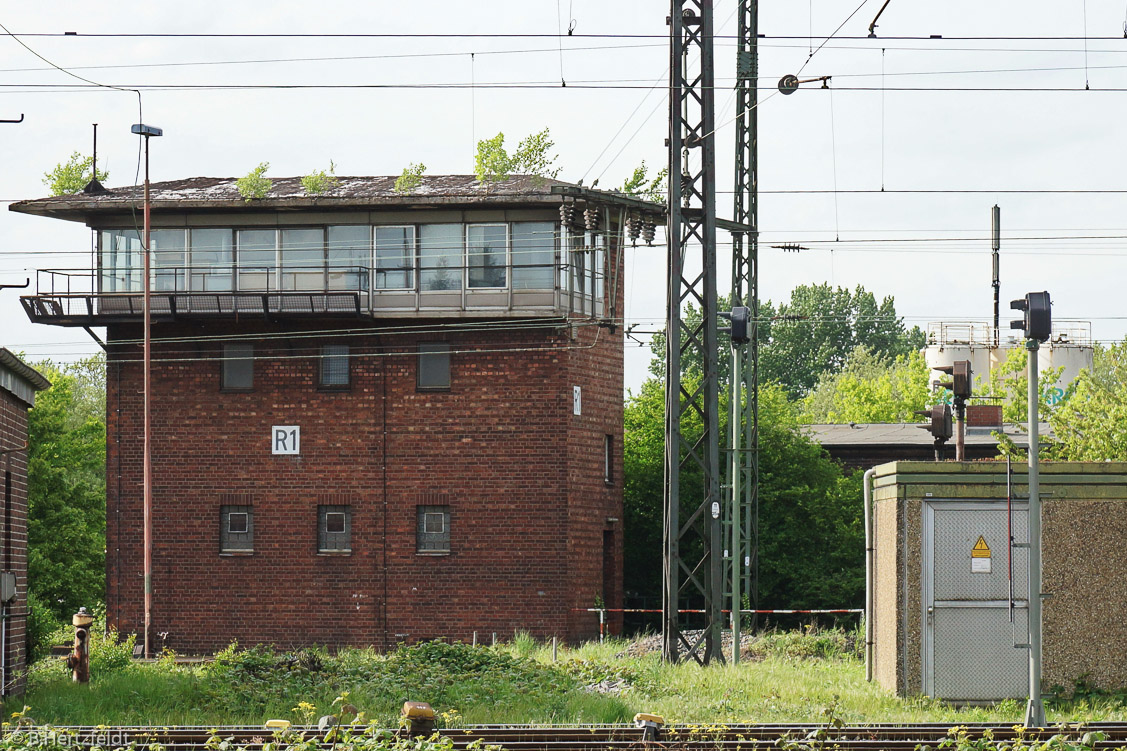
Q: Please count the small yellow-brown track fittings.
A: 3